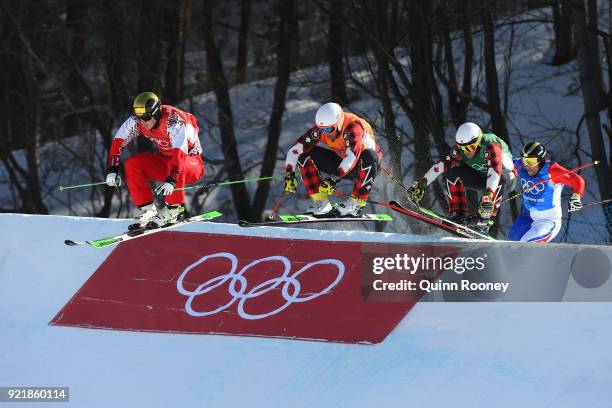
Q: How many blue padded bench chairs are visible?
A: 0